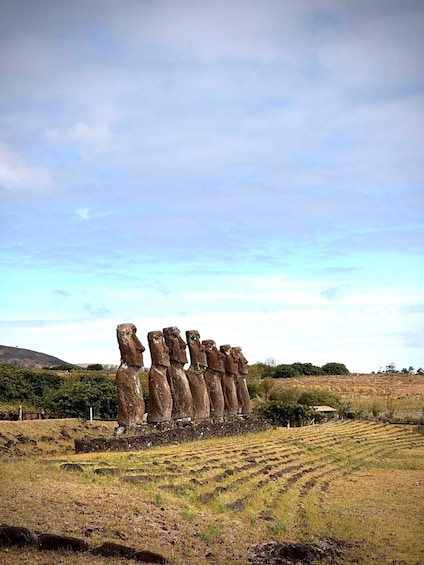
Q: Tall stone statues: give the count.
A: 7